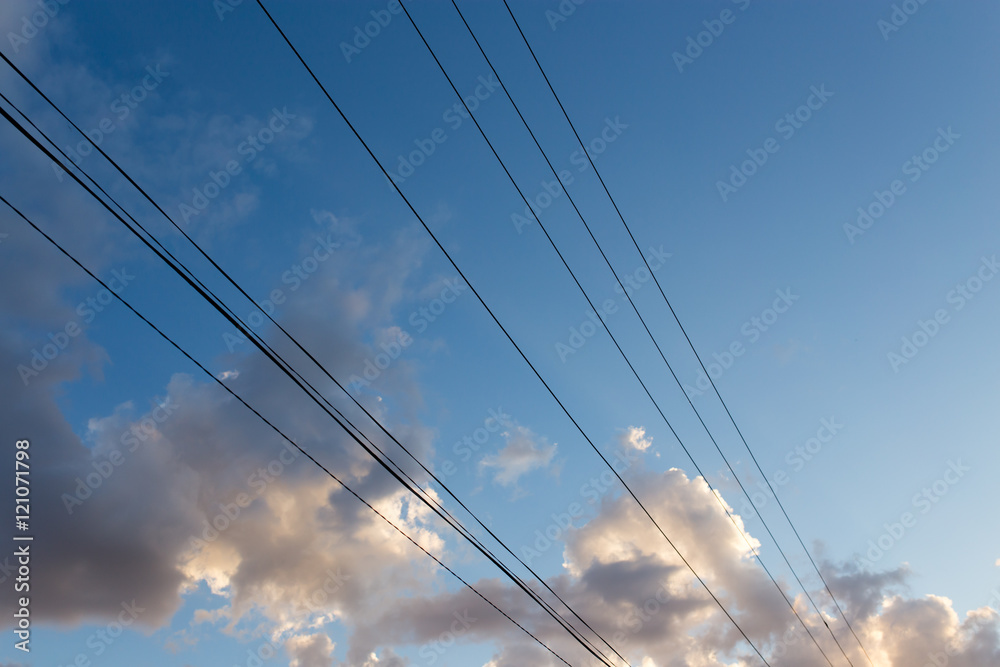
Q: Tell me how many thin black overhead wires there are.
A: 8